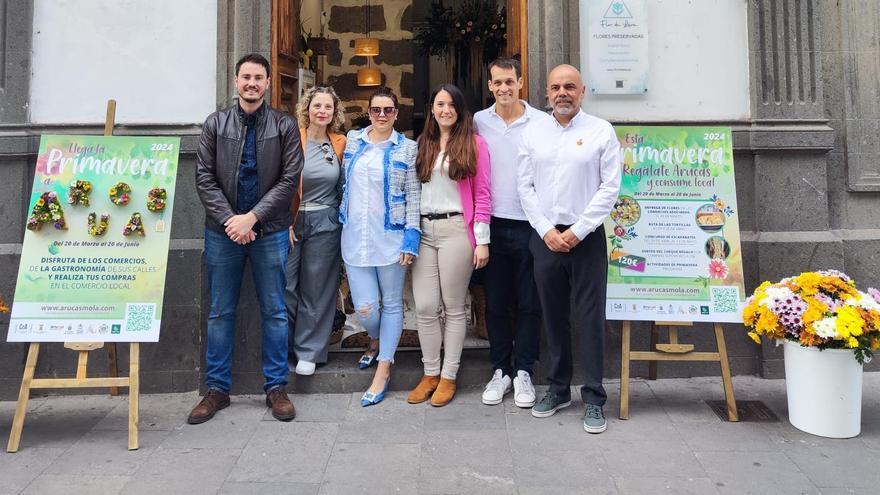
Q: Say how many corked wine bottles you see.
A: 0